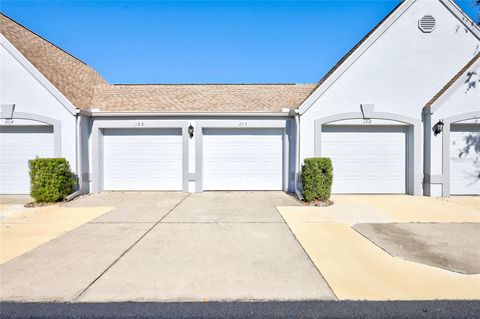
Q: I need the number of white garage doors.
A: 5